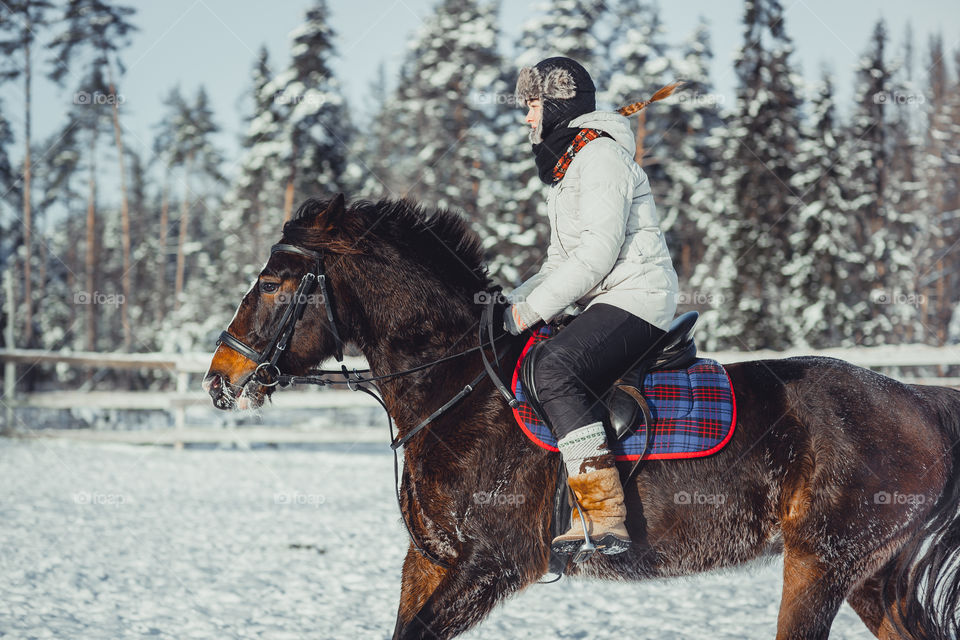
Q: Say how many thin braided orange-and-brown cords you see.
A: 1